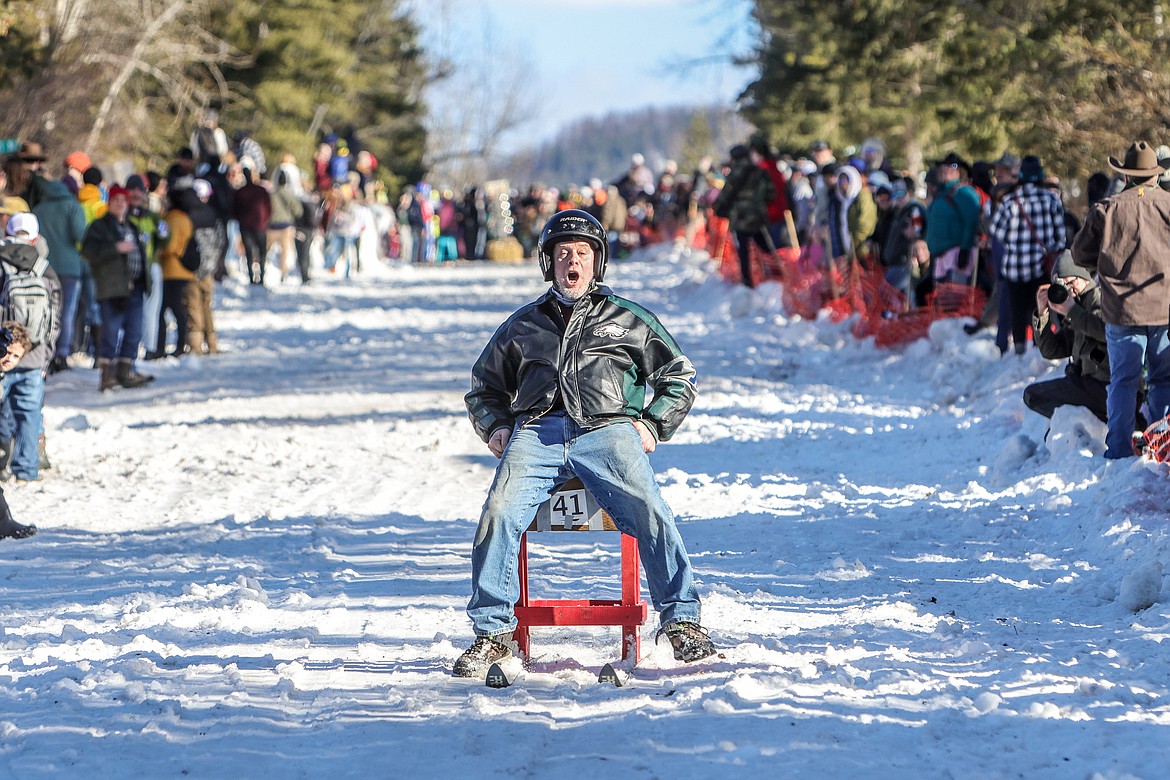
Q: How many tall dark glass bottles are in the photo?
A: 0